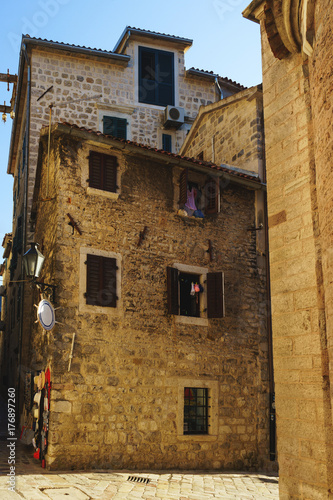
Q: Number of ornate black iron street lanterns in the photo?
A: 1